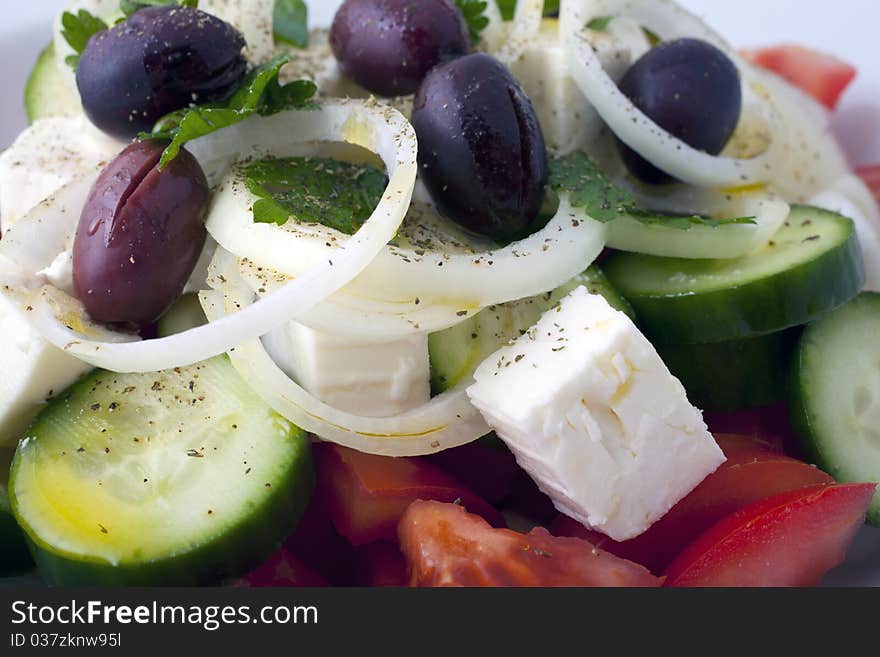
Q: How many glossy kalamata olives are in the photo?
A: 5